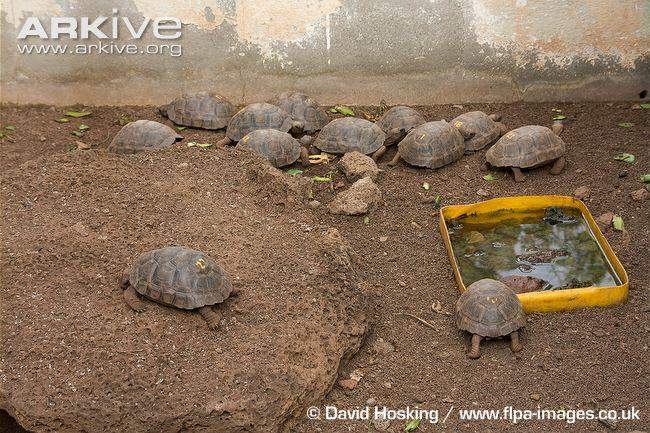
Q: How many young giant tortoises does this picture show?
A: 12